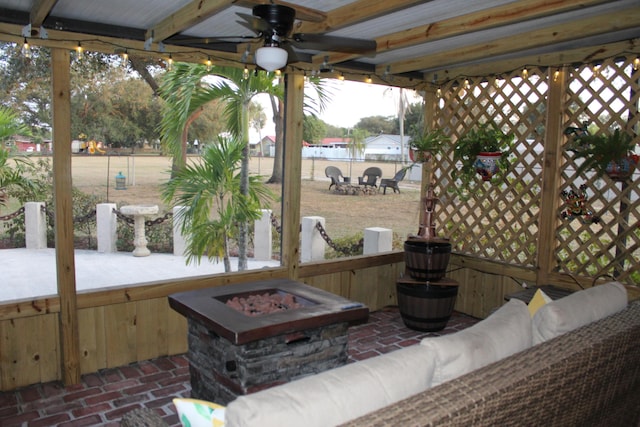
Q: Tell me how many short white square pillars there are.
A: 6